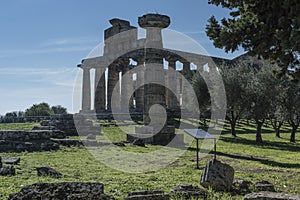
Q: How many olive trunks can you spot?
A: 4